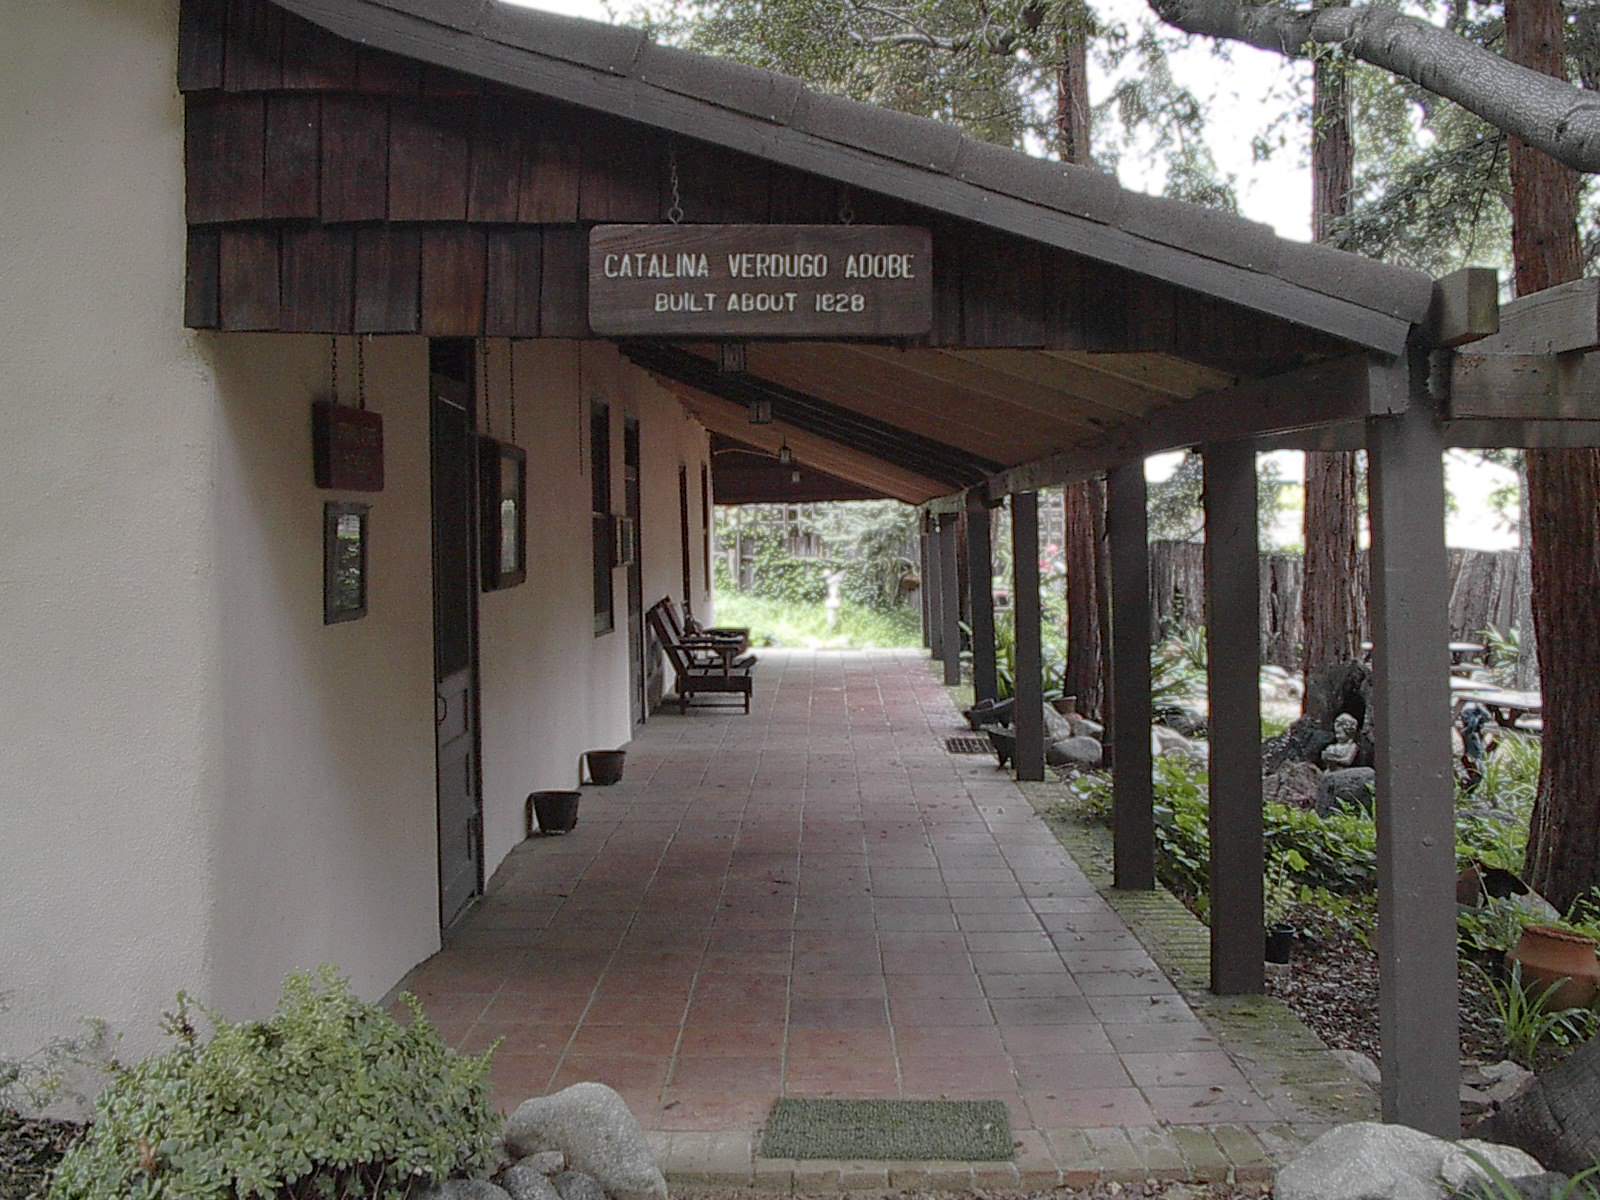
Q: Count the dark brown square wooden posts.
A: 8